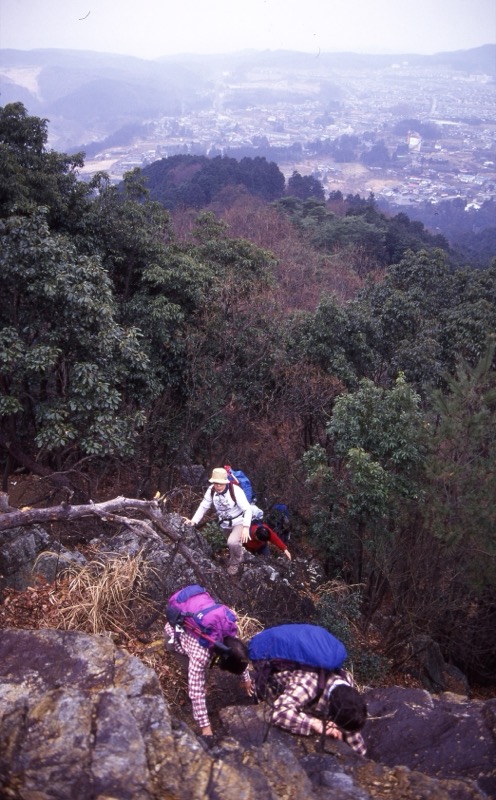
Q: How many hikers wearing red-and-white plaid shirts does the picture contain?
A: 2